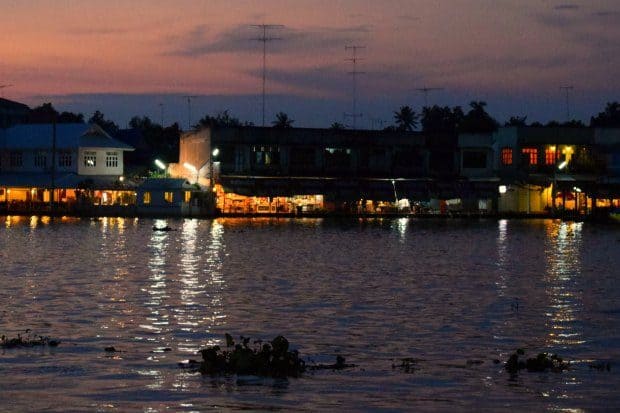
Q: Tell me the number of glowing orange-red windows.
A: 3